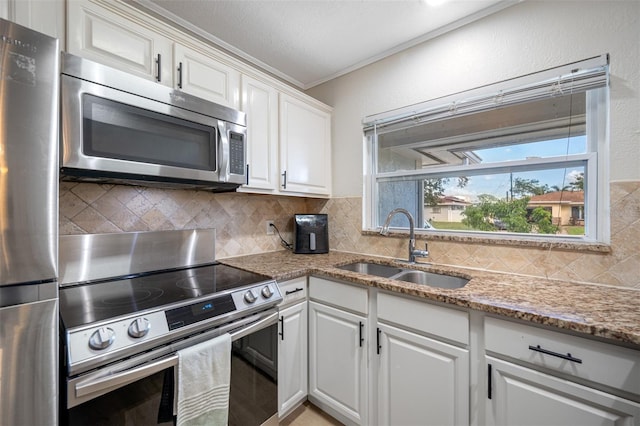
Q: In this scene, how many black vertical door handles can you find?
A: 8